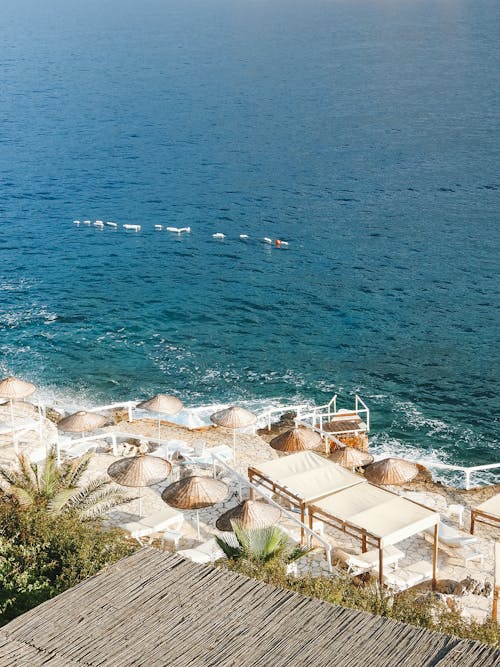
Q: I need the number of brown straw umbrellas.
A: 10